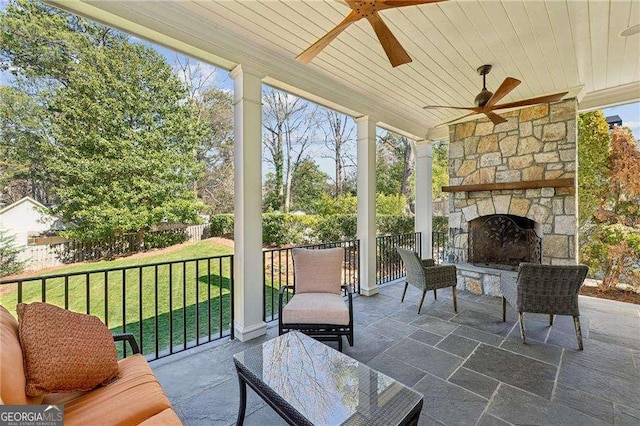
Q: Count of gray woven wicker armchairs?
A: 2